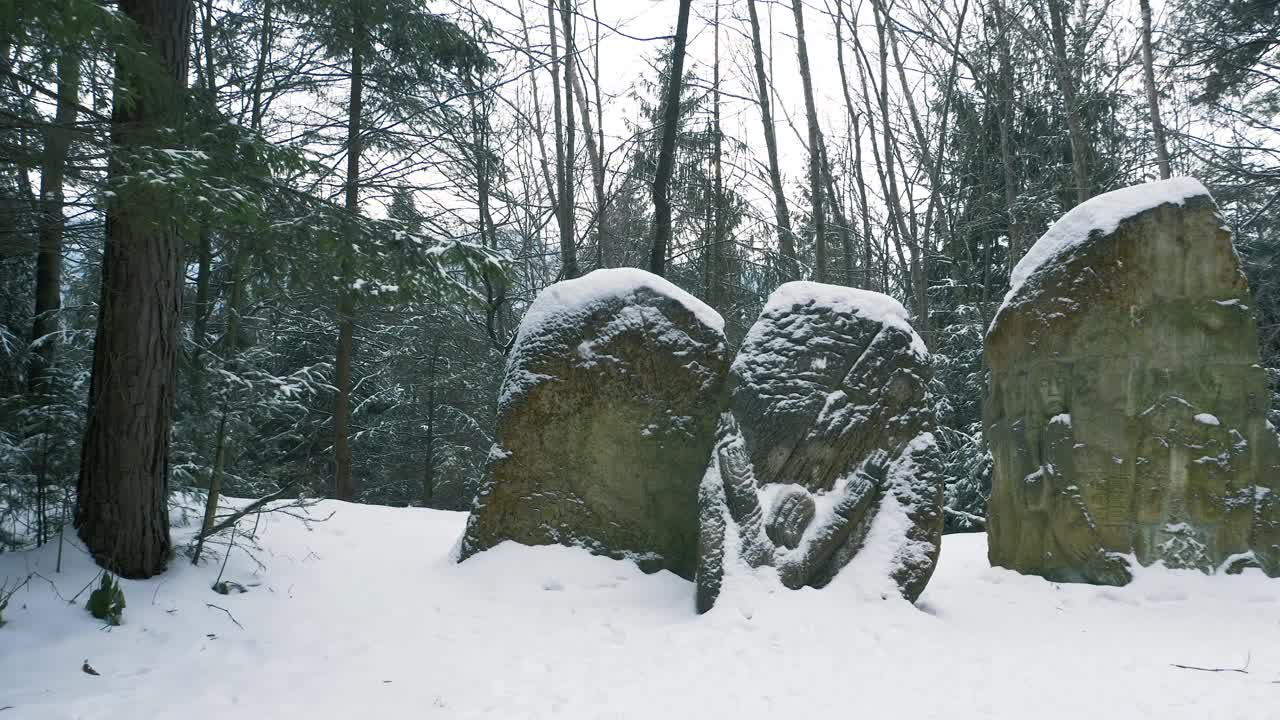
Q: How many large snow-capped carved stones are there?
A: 3